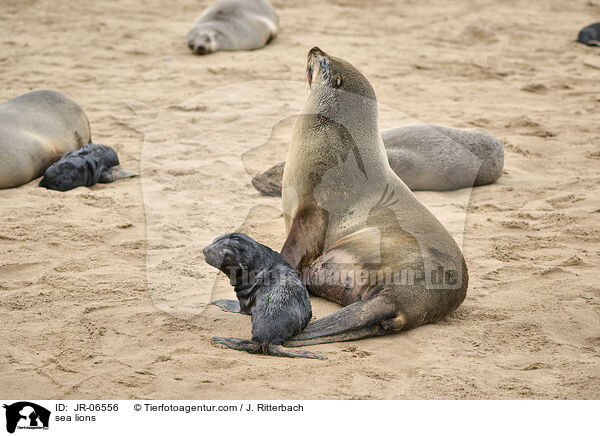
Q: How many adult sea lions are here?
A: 4